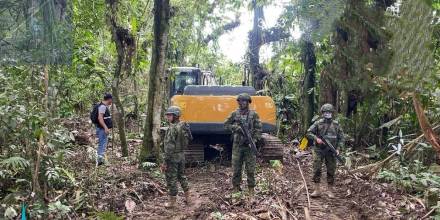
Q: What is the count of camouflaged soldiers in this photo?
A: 3